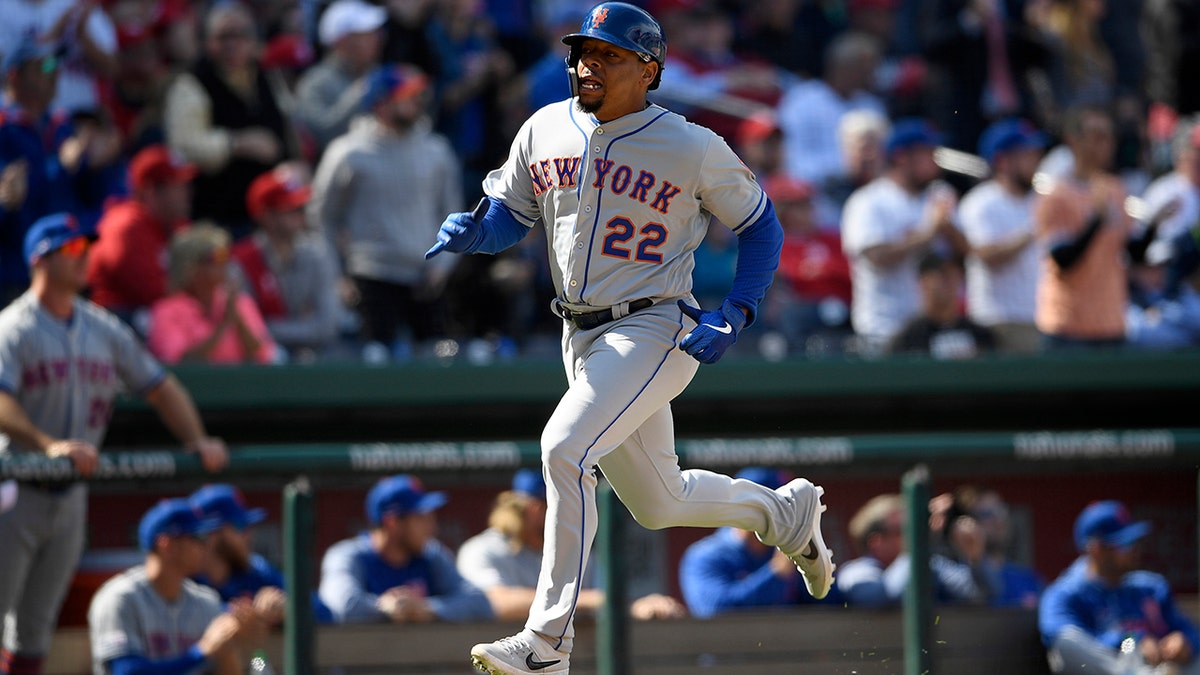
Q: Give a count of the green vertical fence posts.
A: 3